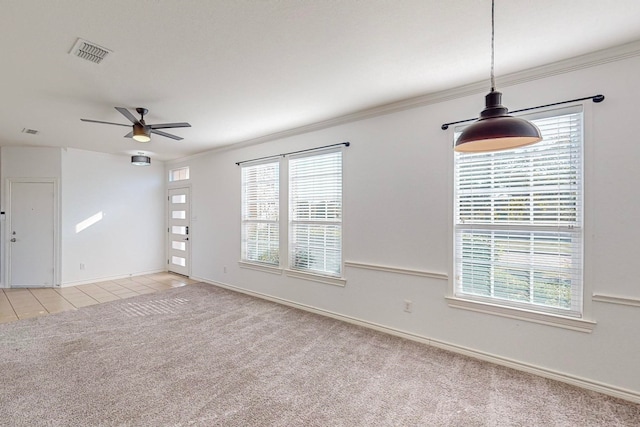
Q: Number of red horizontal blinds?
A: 0